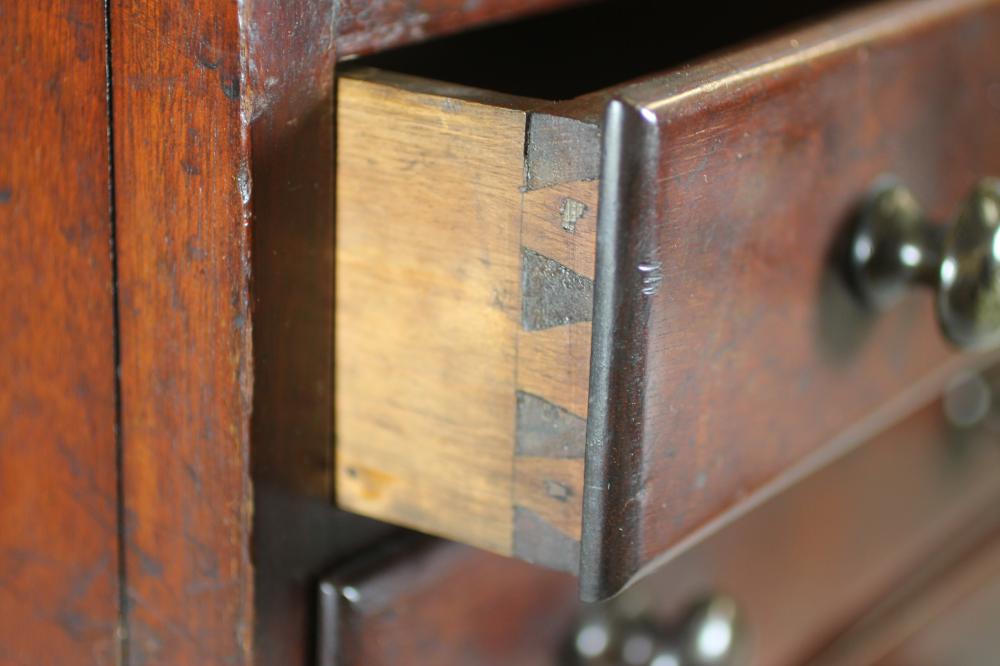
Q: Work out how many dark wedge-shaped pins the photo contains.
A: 4